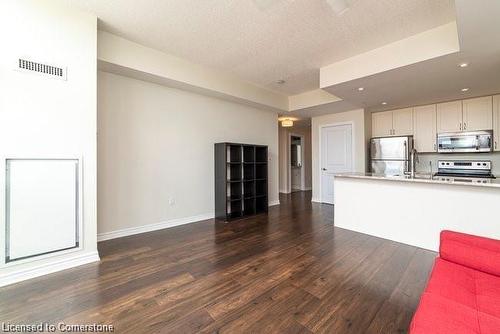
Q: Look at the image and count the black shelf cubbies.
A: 12